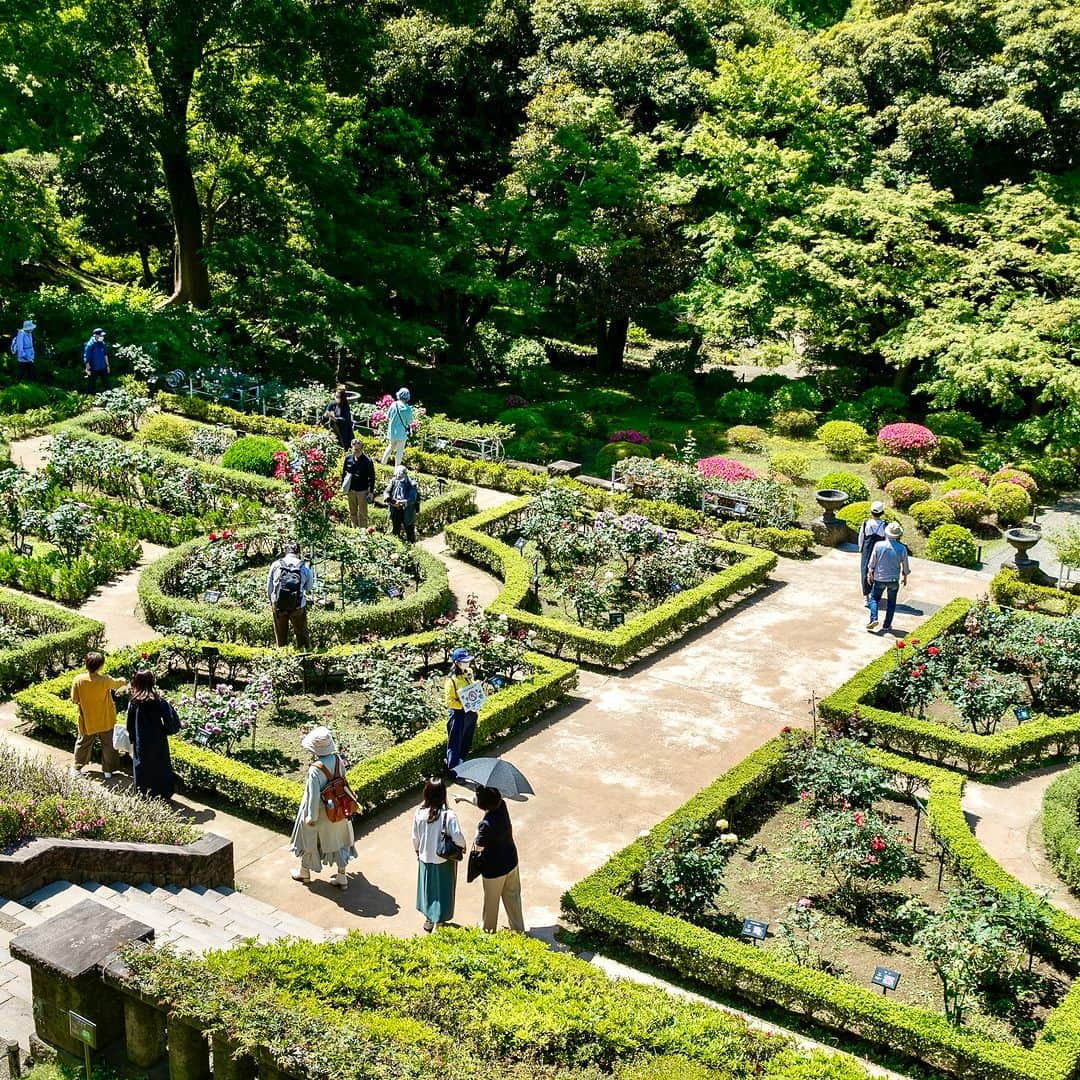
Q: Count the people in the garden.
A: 15